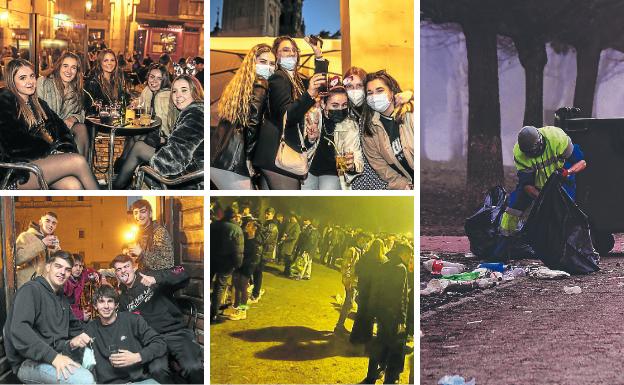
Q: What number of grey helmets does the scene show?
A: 1